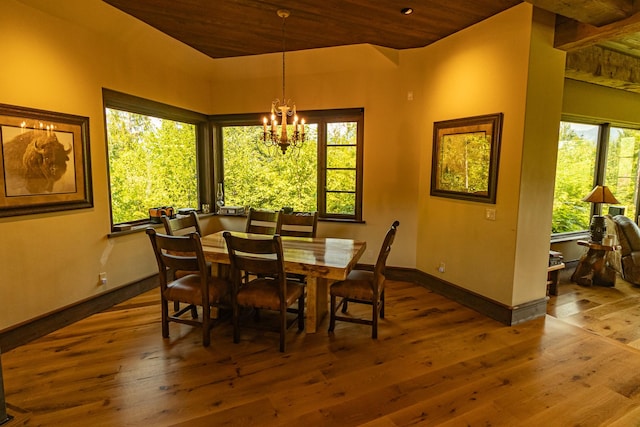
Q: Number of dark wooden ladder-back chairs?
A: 6